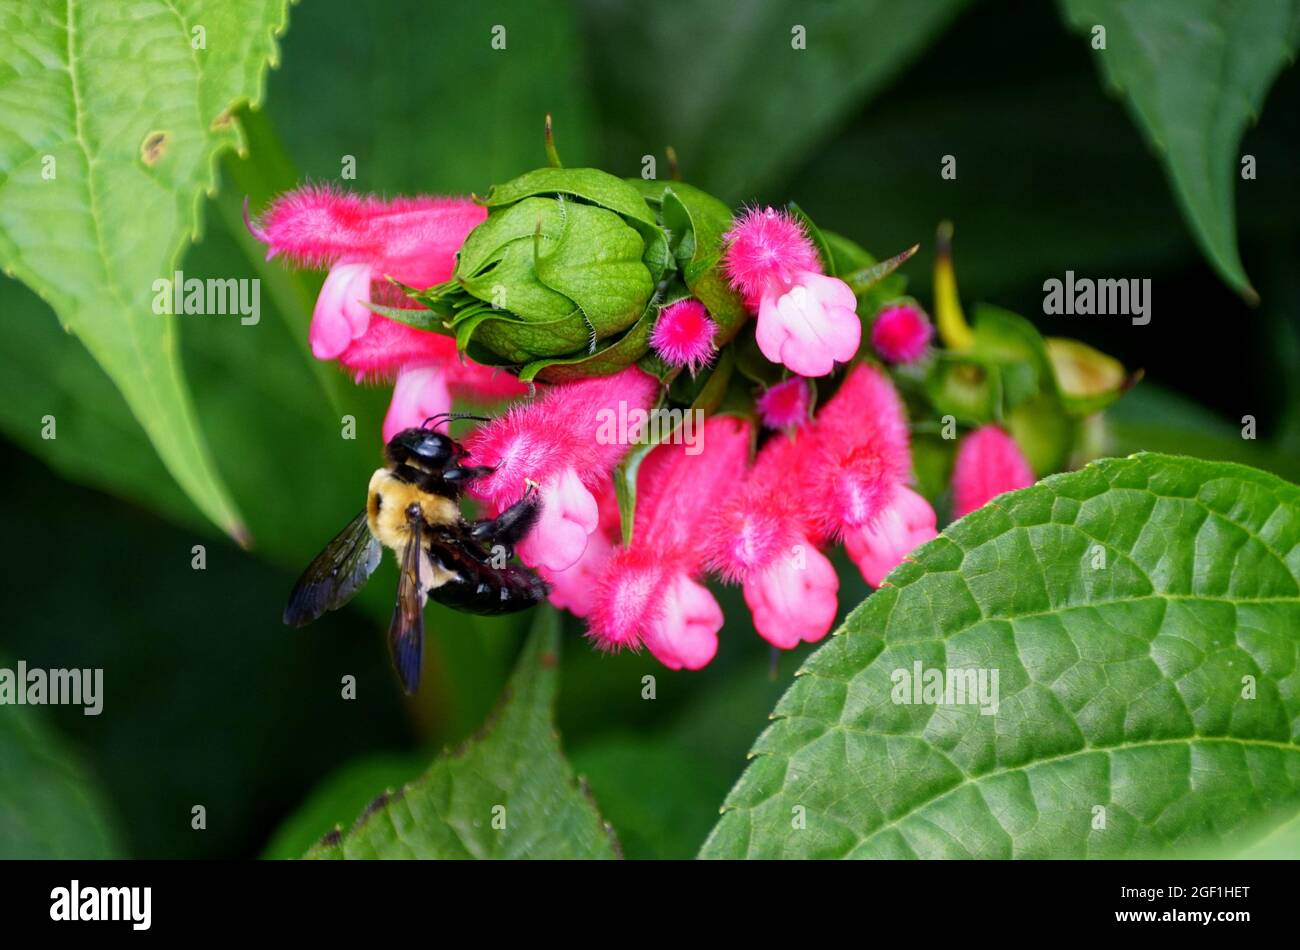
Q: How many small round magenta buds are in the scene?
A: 3